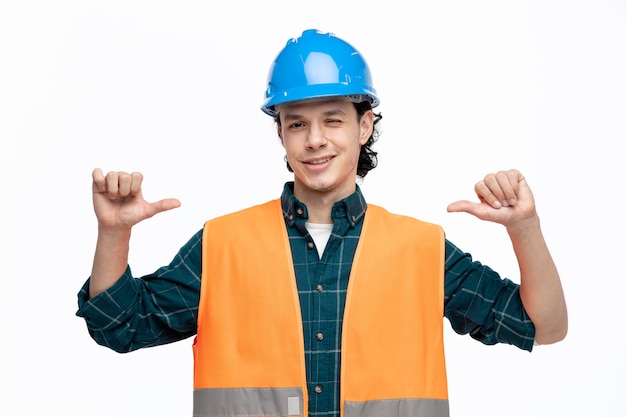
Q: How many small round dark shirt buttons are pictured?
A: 7